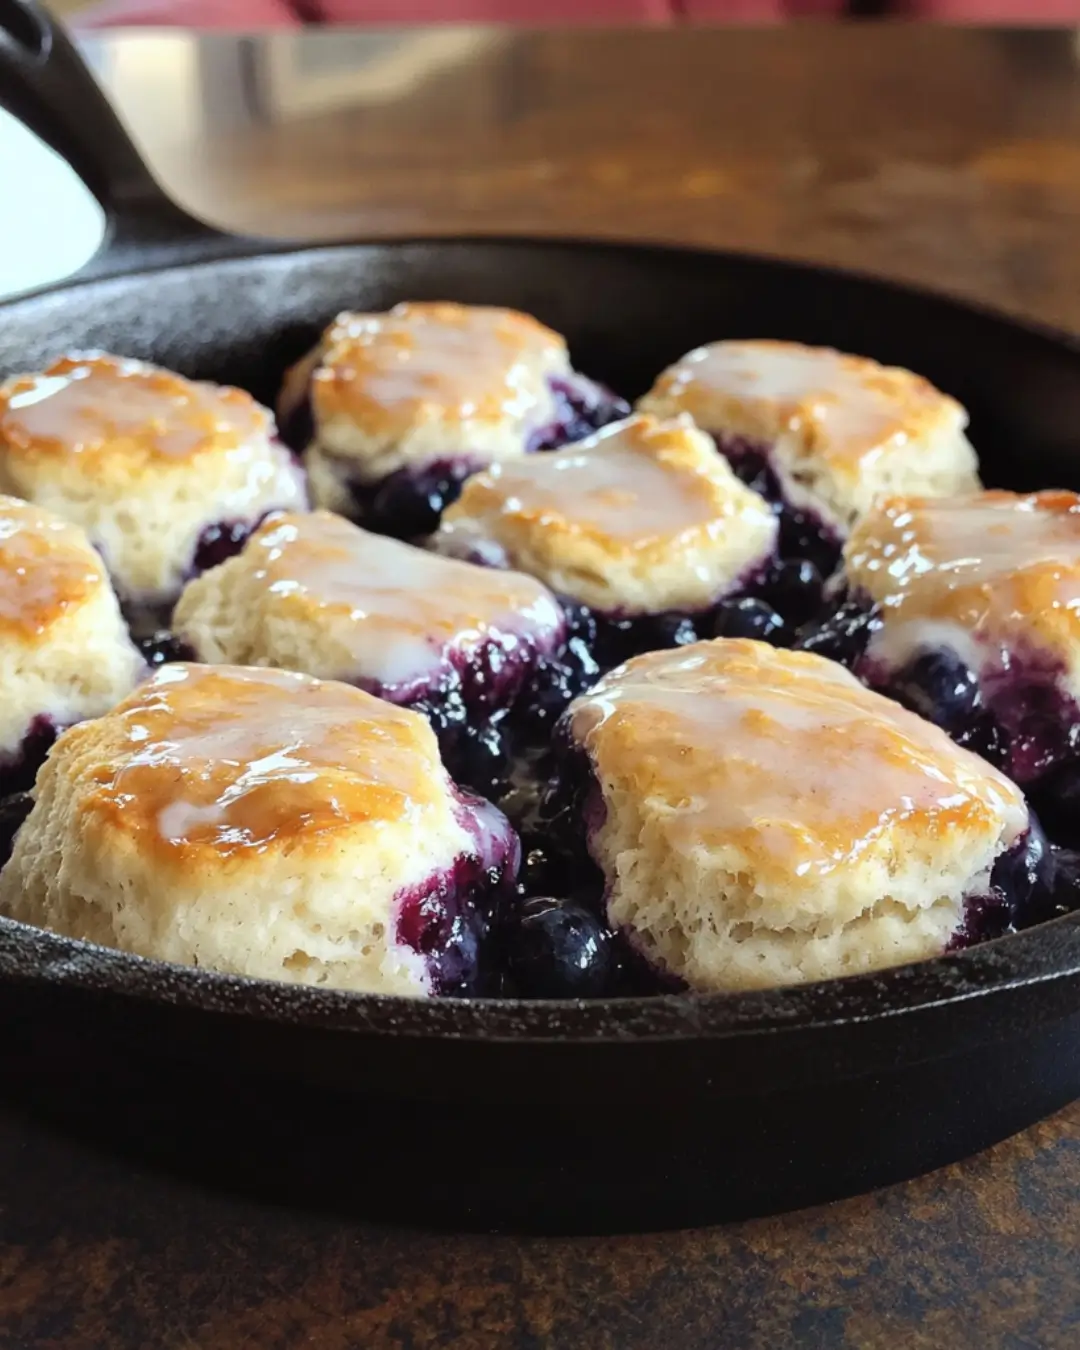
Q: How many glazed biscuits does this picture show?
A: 9